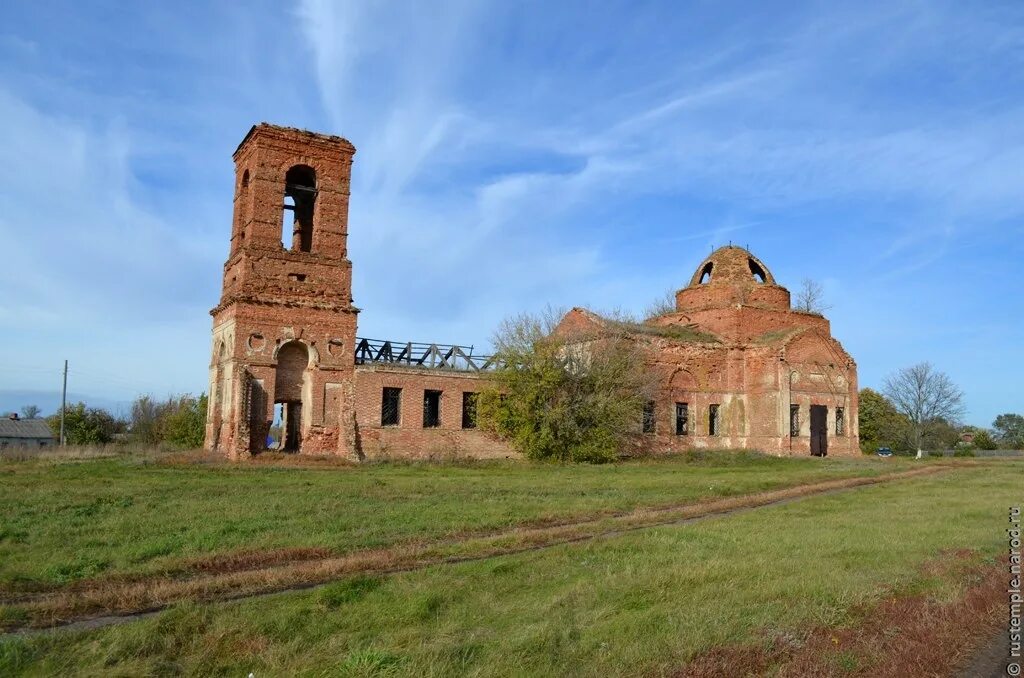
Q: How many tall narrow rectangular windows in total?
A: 8